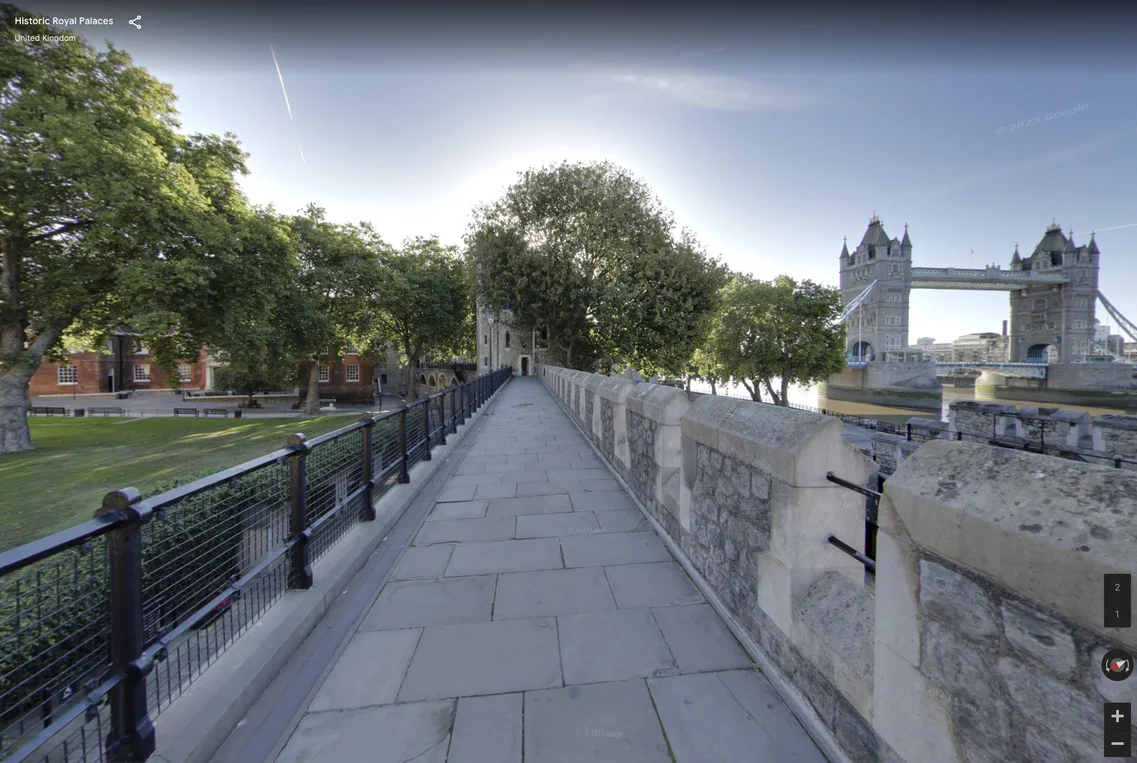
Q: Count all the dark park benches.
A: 4